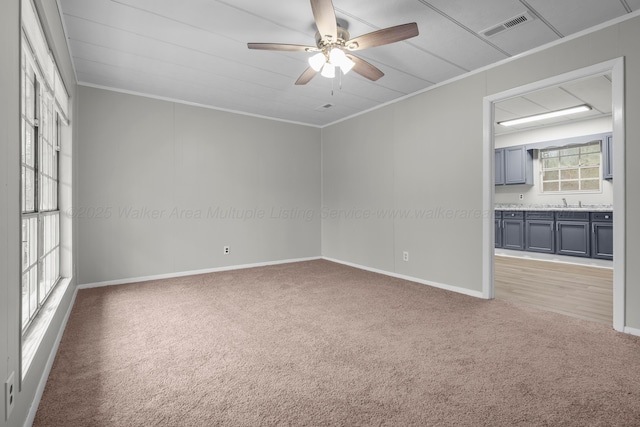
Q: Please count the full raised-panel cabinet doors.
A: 4